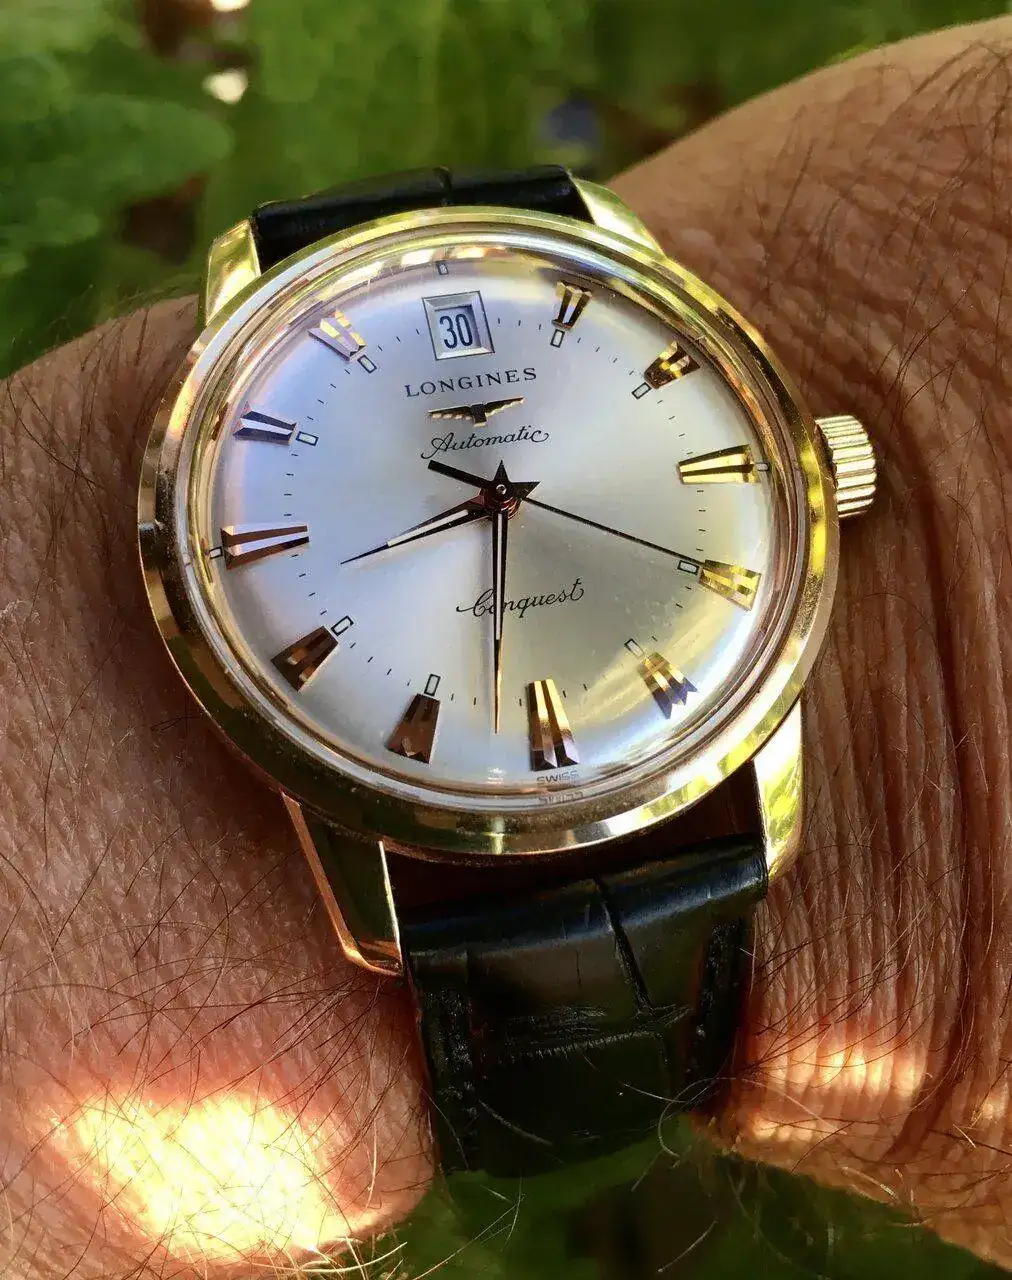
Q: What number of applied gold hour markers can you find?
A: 11